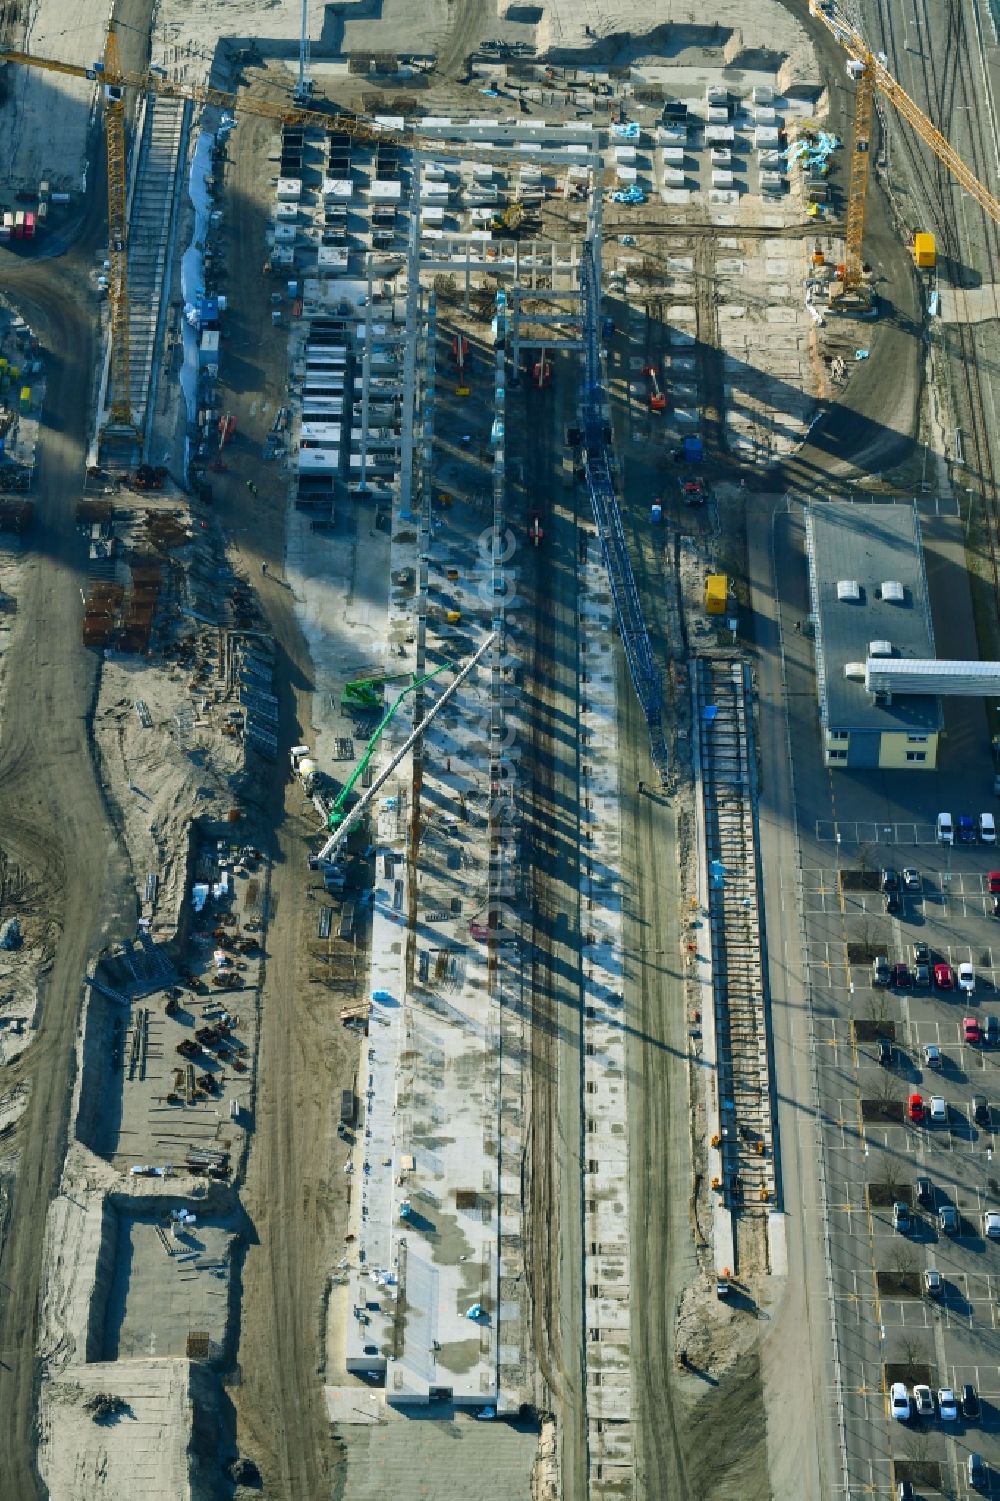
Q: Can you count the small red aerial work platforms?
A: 5